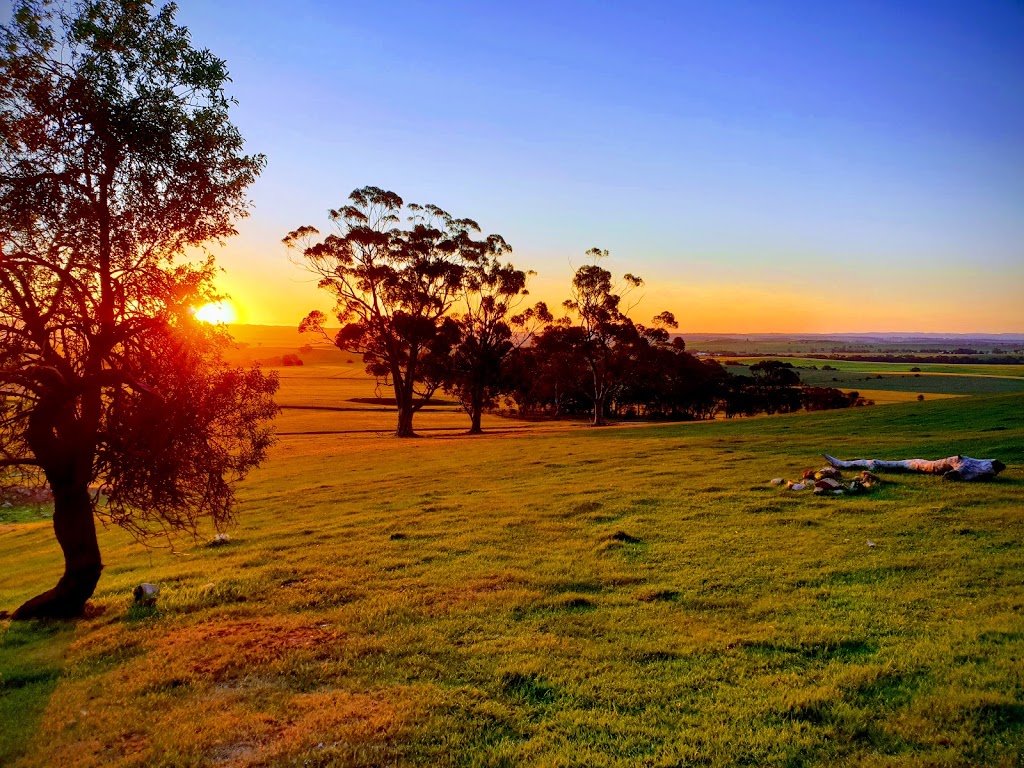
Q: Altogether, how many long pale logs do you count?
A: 1